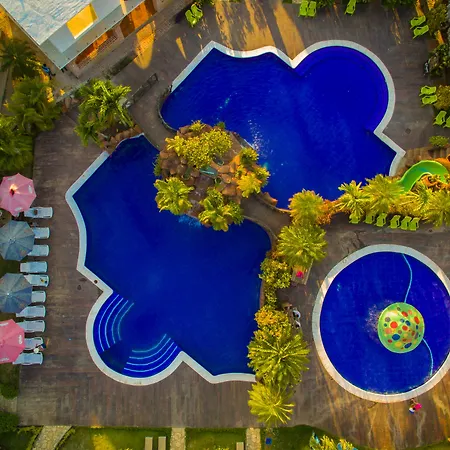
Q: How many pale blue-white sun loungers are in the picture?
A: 10